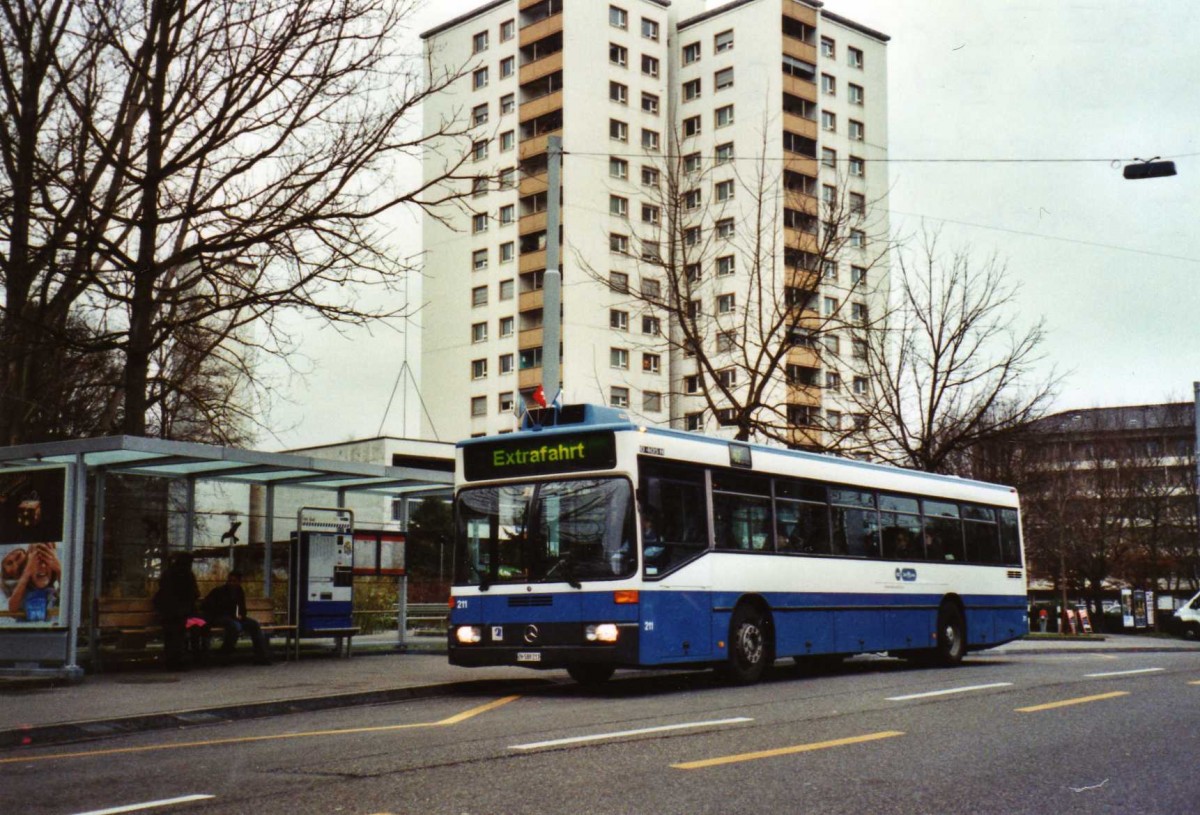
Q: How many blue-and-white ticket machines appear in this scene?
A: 1